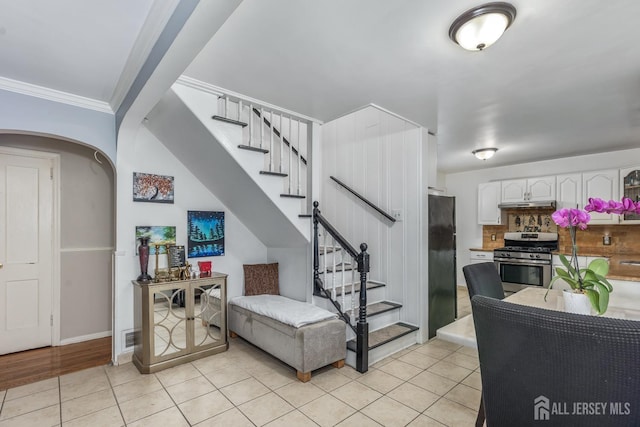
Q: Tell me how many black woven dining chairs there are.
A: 2